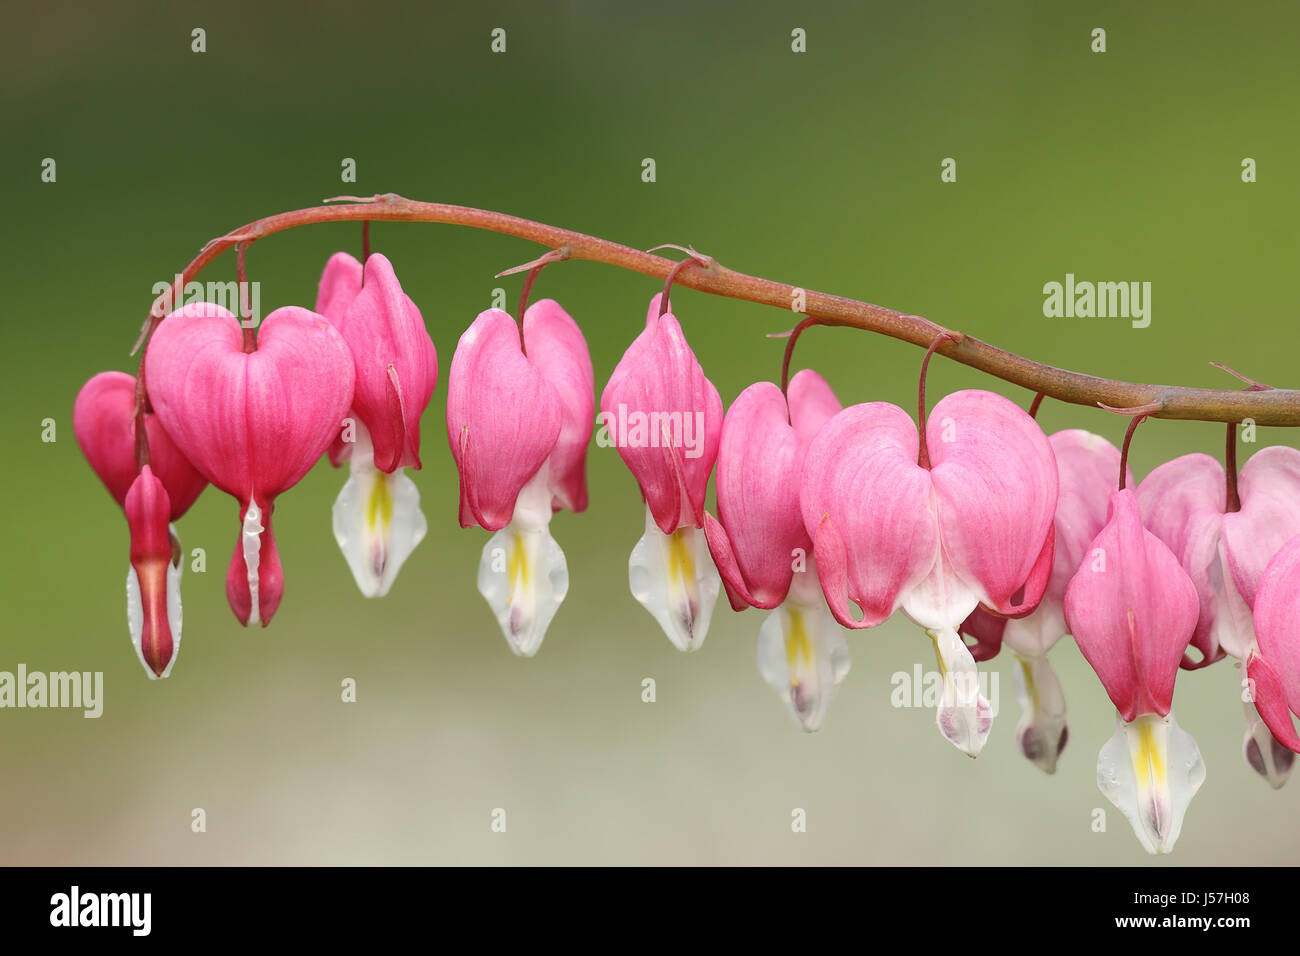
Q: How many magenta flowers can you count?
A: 12